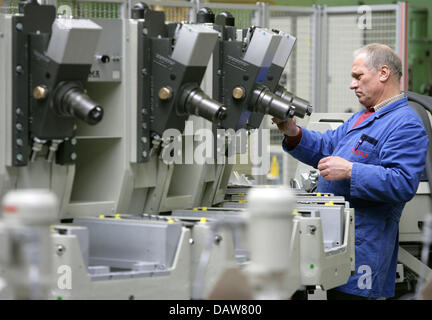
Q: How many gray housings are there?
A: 4